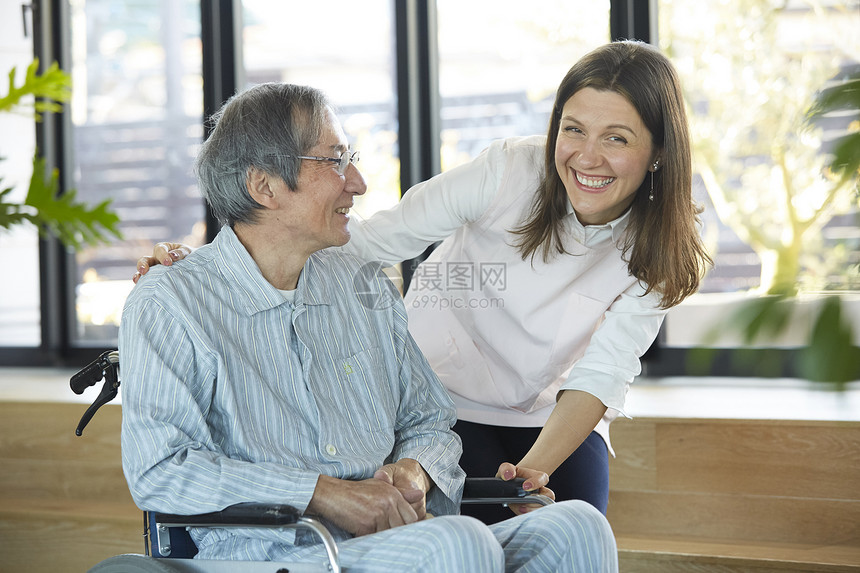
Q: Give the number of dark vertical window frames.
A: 4